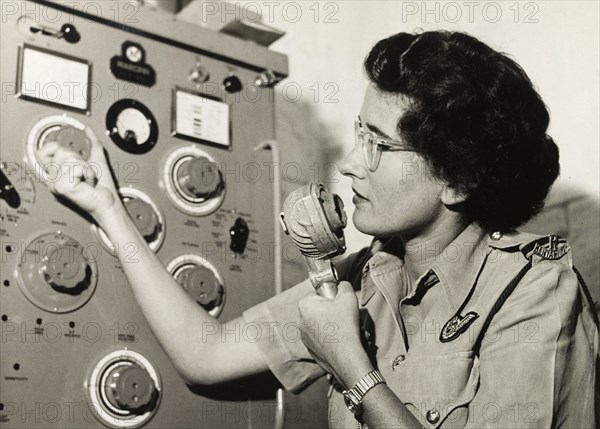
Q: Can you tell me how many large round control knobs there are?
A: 6